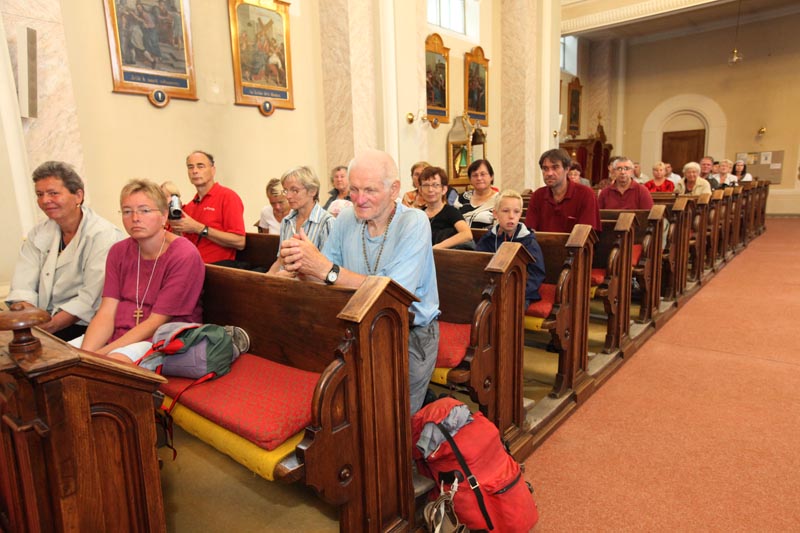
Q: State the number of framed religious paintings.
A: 5